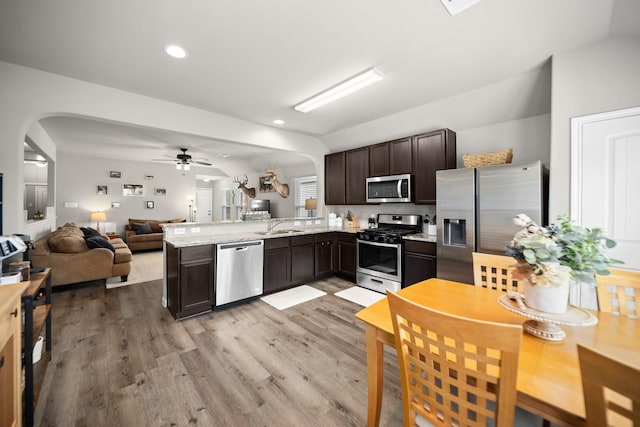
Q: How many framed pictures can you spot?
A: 8